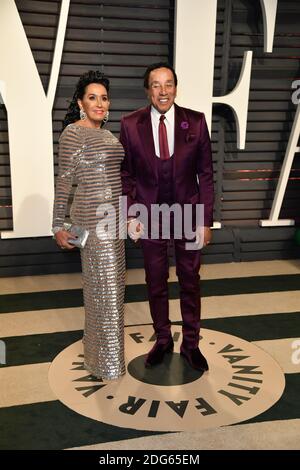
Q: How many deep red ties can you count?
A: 1